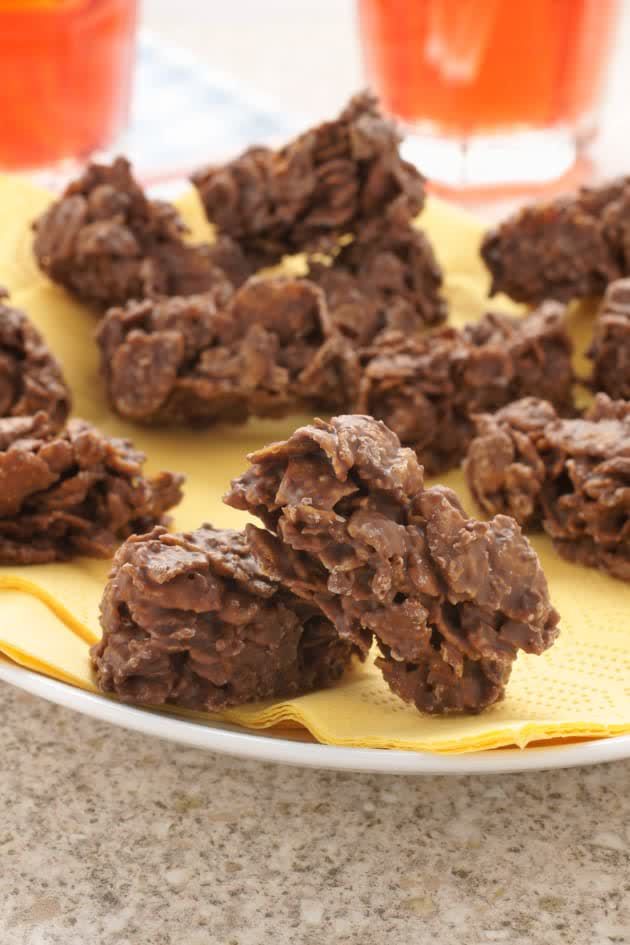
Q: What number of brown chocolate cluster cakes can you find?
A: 12